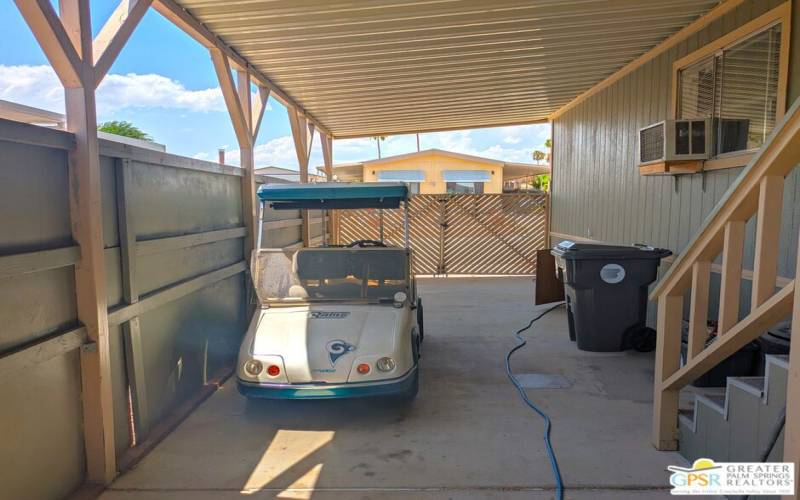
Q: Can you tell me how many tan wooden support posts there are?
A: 4